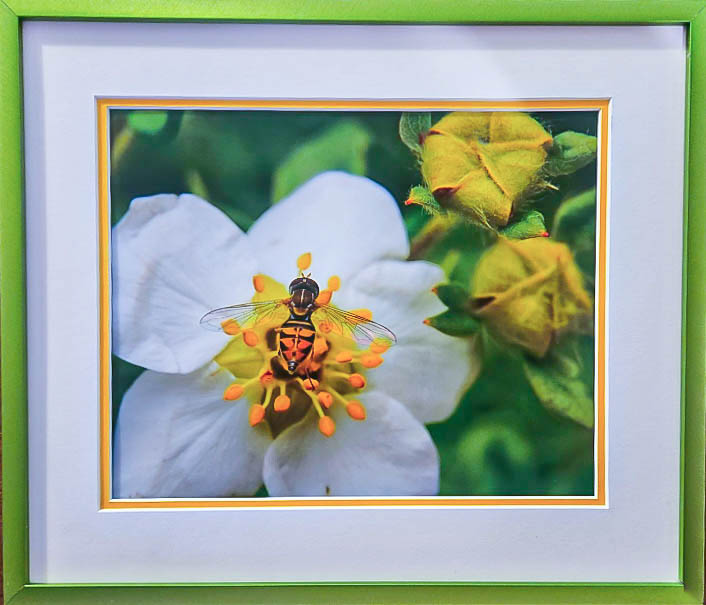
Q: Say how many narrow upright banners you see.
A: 0